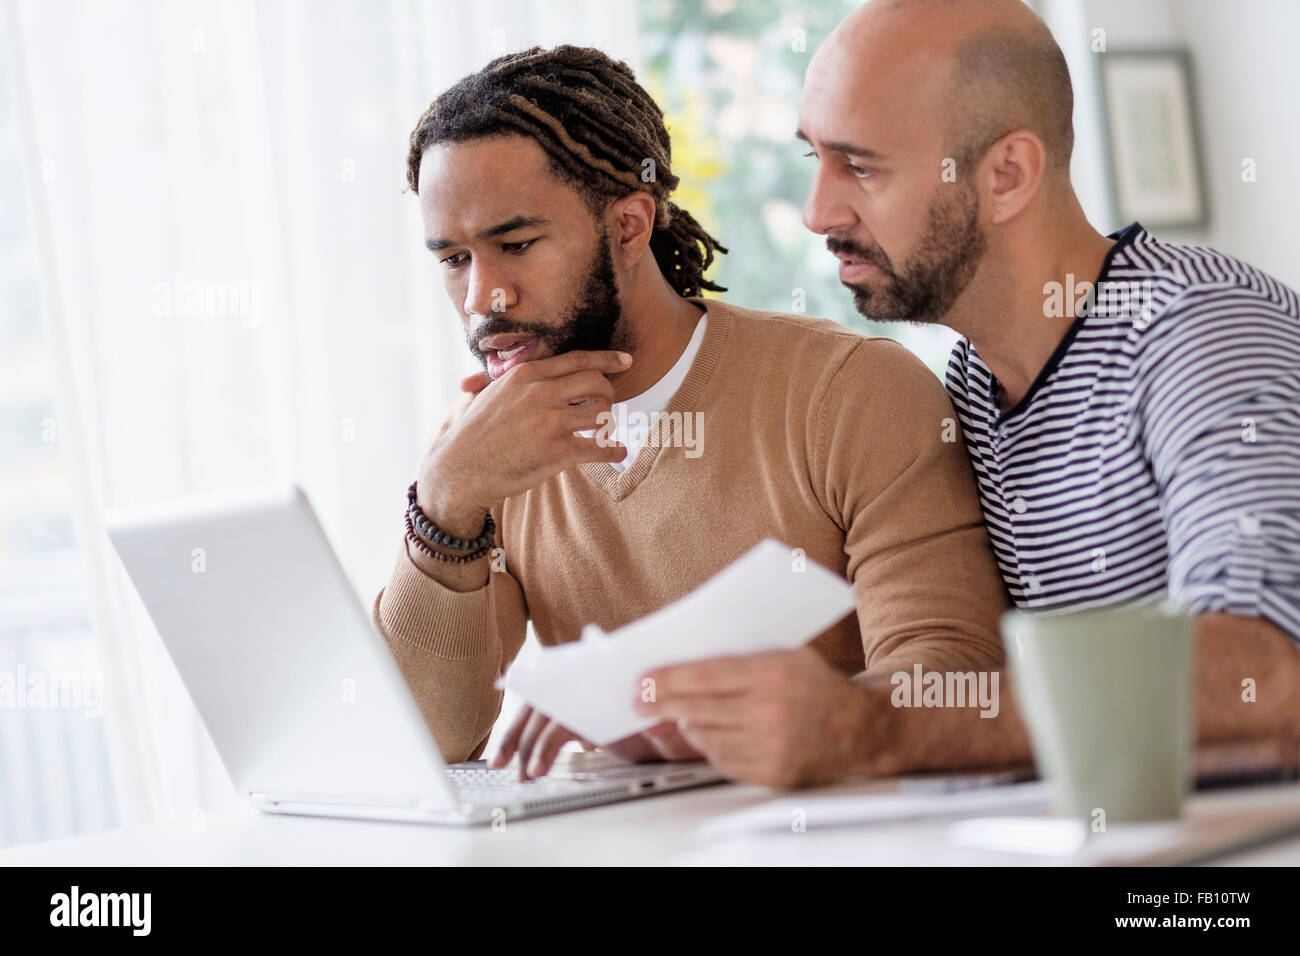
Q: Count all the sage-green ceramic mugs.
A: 1